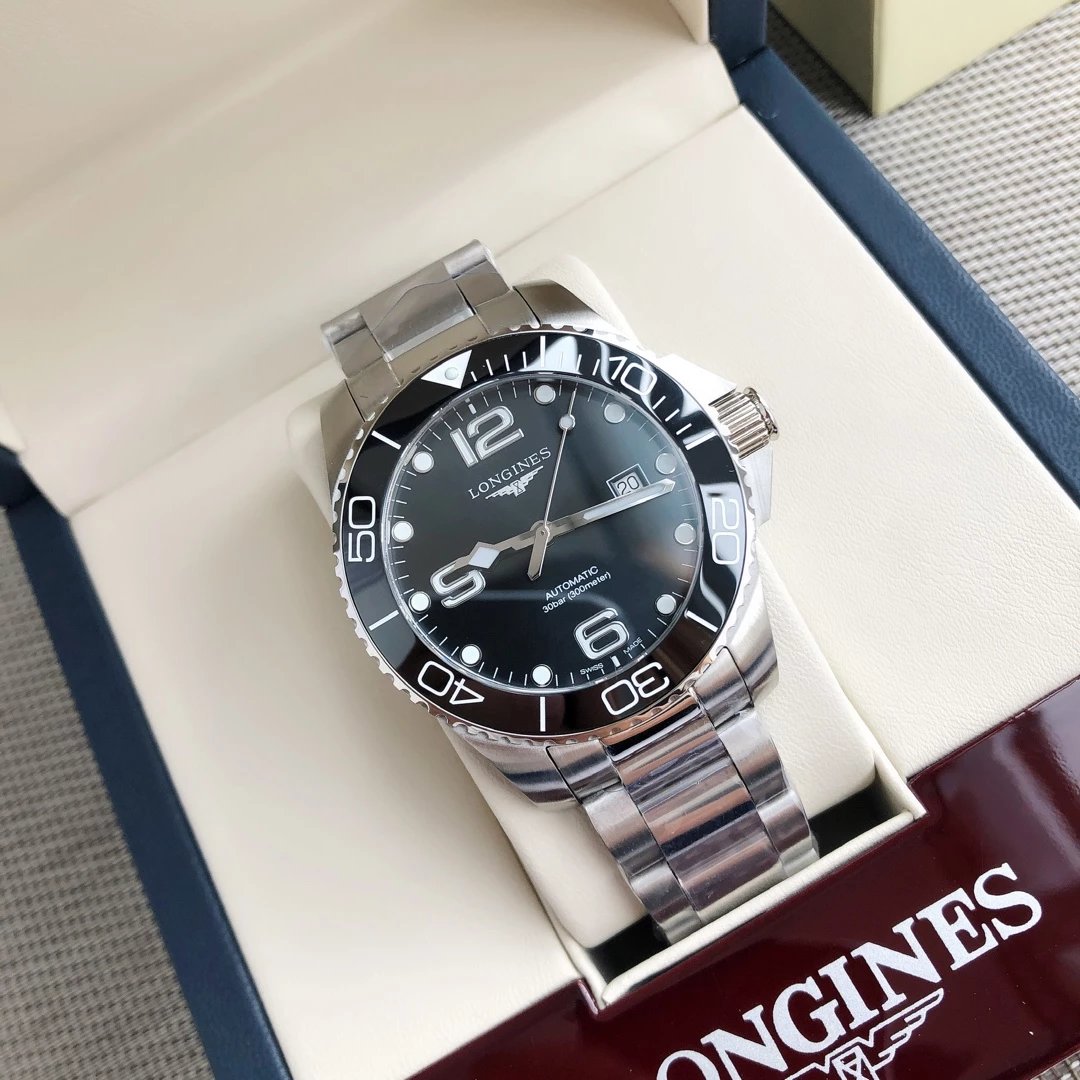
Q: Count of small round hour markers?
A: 10